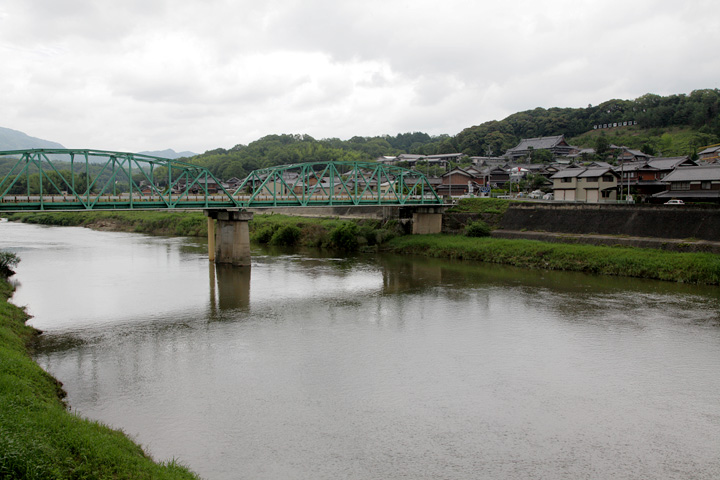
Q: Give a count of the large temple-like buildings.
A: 1